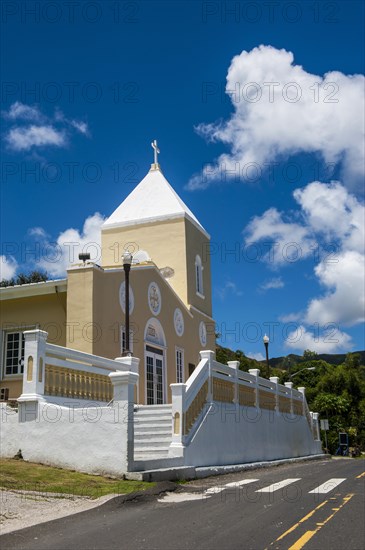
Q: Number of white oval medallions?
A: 4